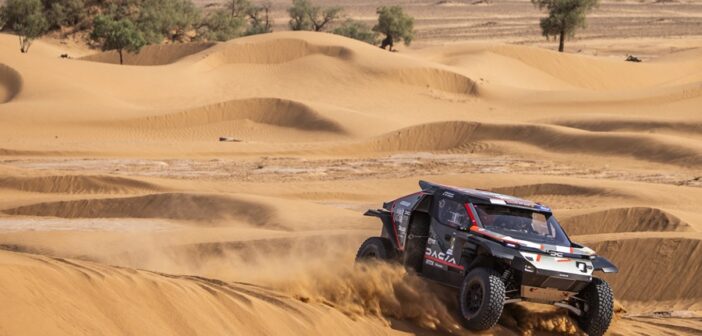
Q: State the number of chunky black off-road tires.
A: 3